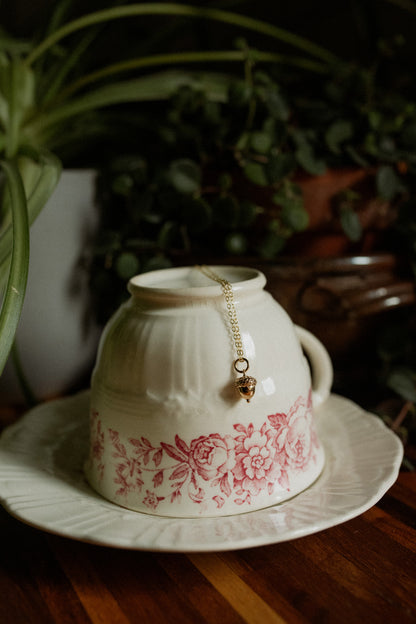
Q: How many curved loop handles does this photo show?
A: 1